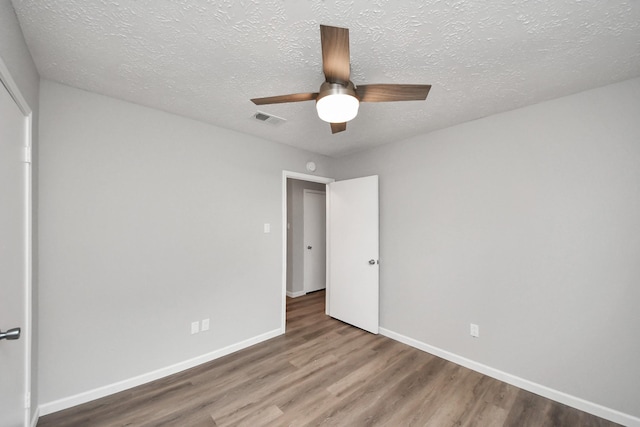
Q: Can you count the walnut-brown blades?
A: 4